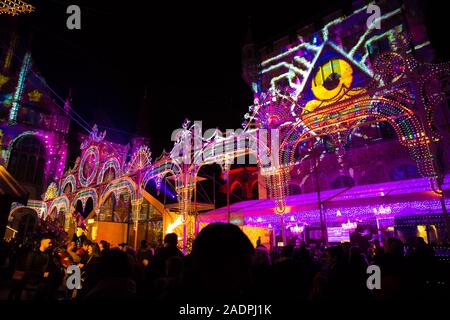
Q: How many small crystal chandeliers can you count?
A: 3